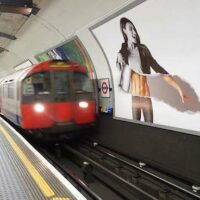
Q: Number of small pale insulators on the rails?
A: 4